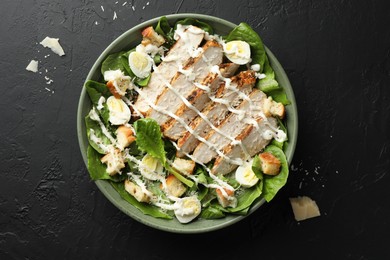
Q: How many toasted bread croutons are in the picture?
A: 10